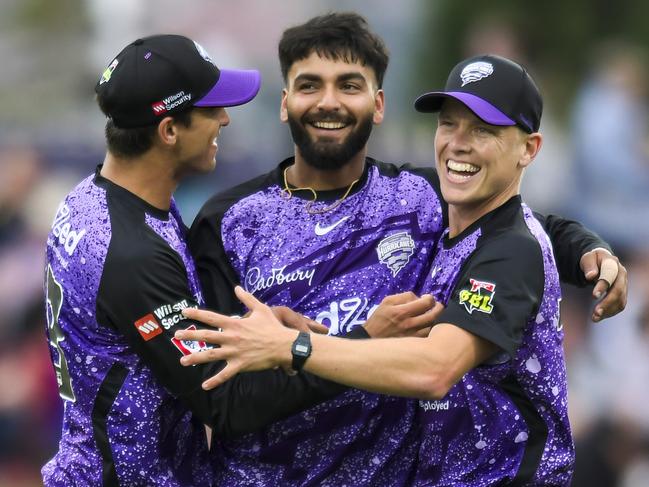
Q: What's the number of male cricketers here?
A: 3